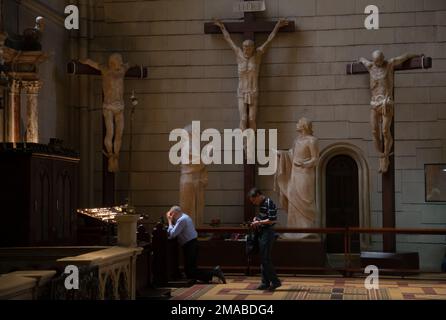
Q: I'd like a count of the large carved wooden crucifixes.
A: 3